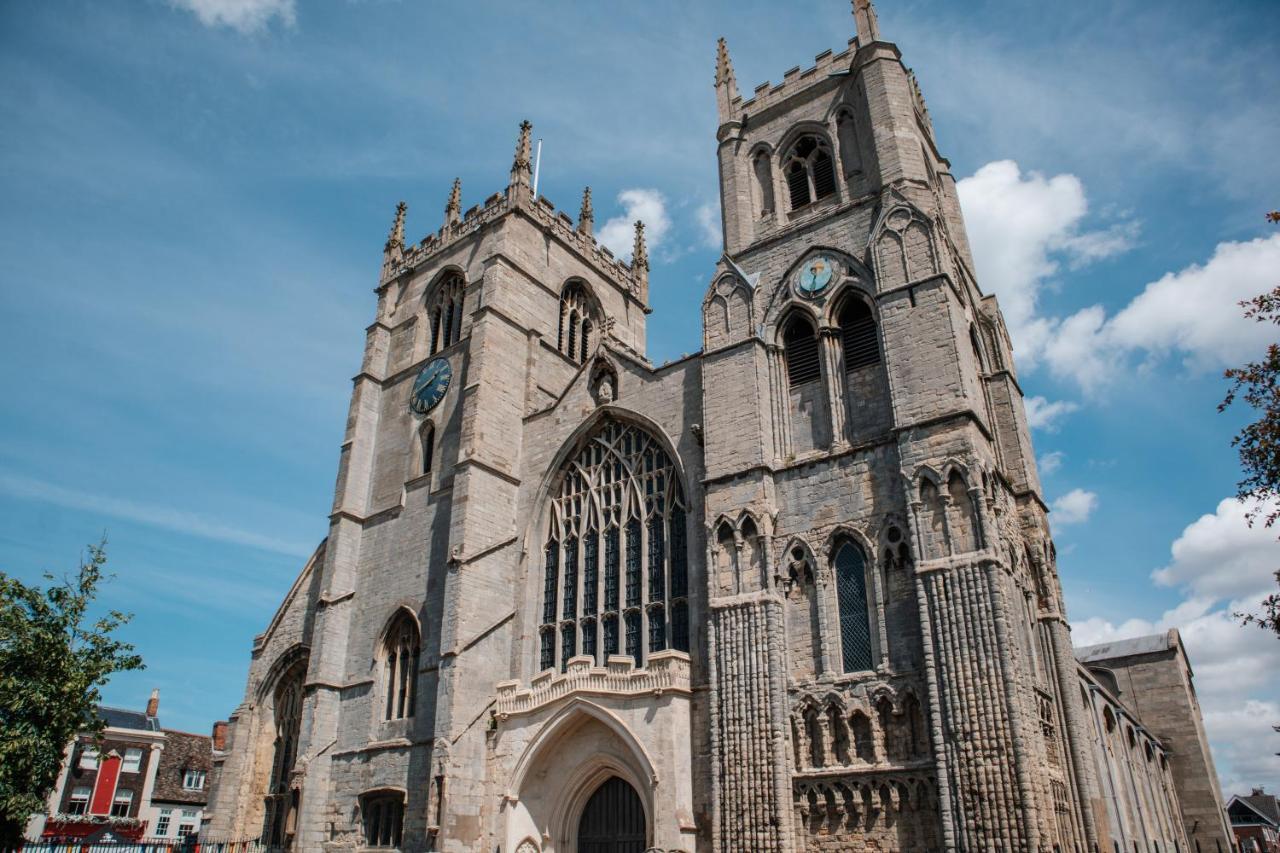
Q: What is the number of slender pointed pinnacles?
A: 7